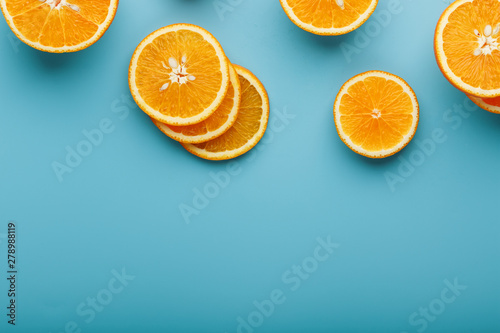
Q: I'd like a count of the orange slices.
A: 8